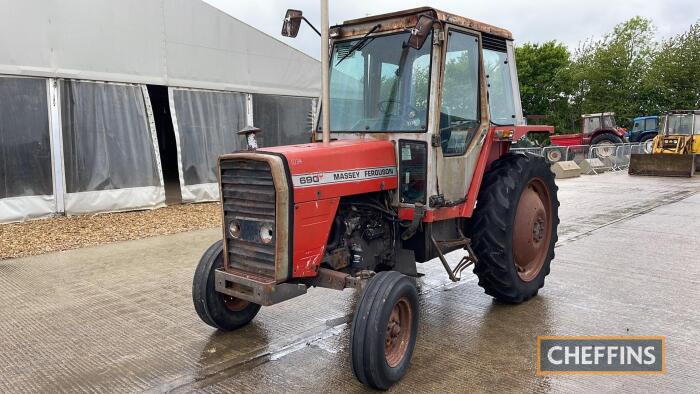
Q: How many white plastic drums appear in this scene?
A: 0